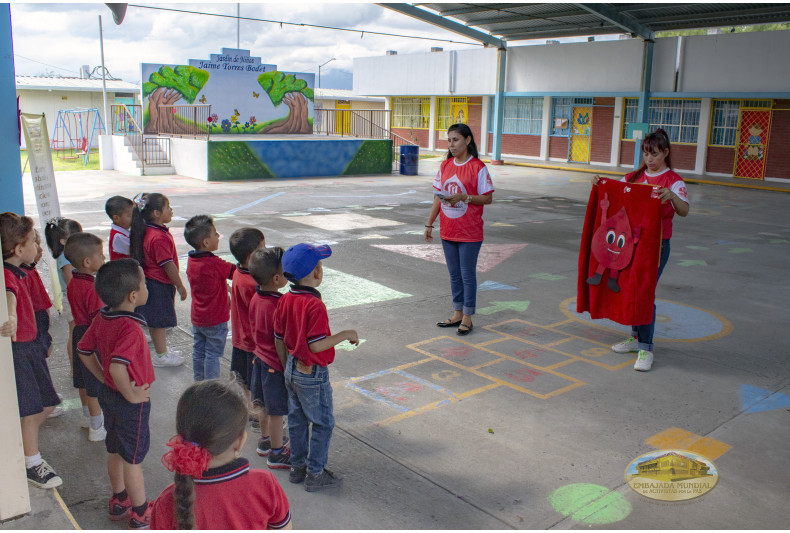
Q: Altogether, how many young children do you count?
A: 12